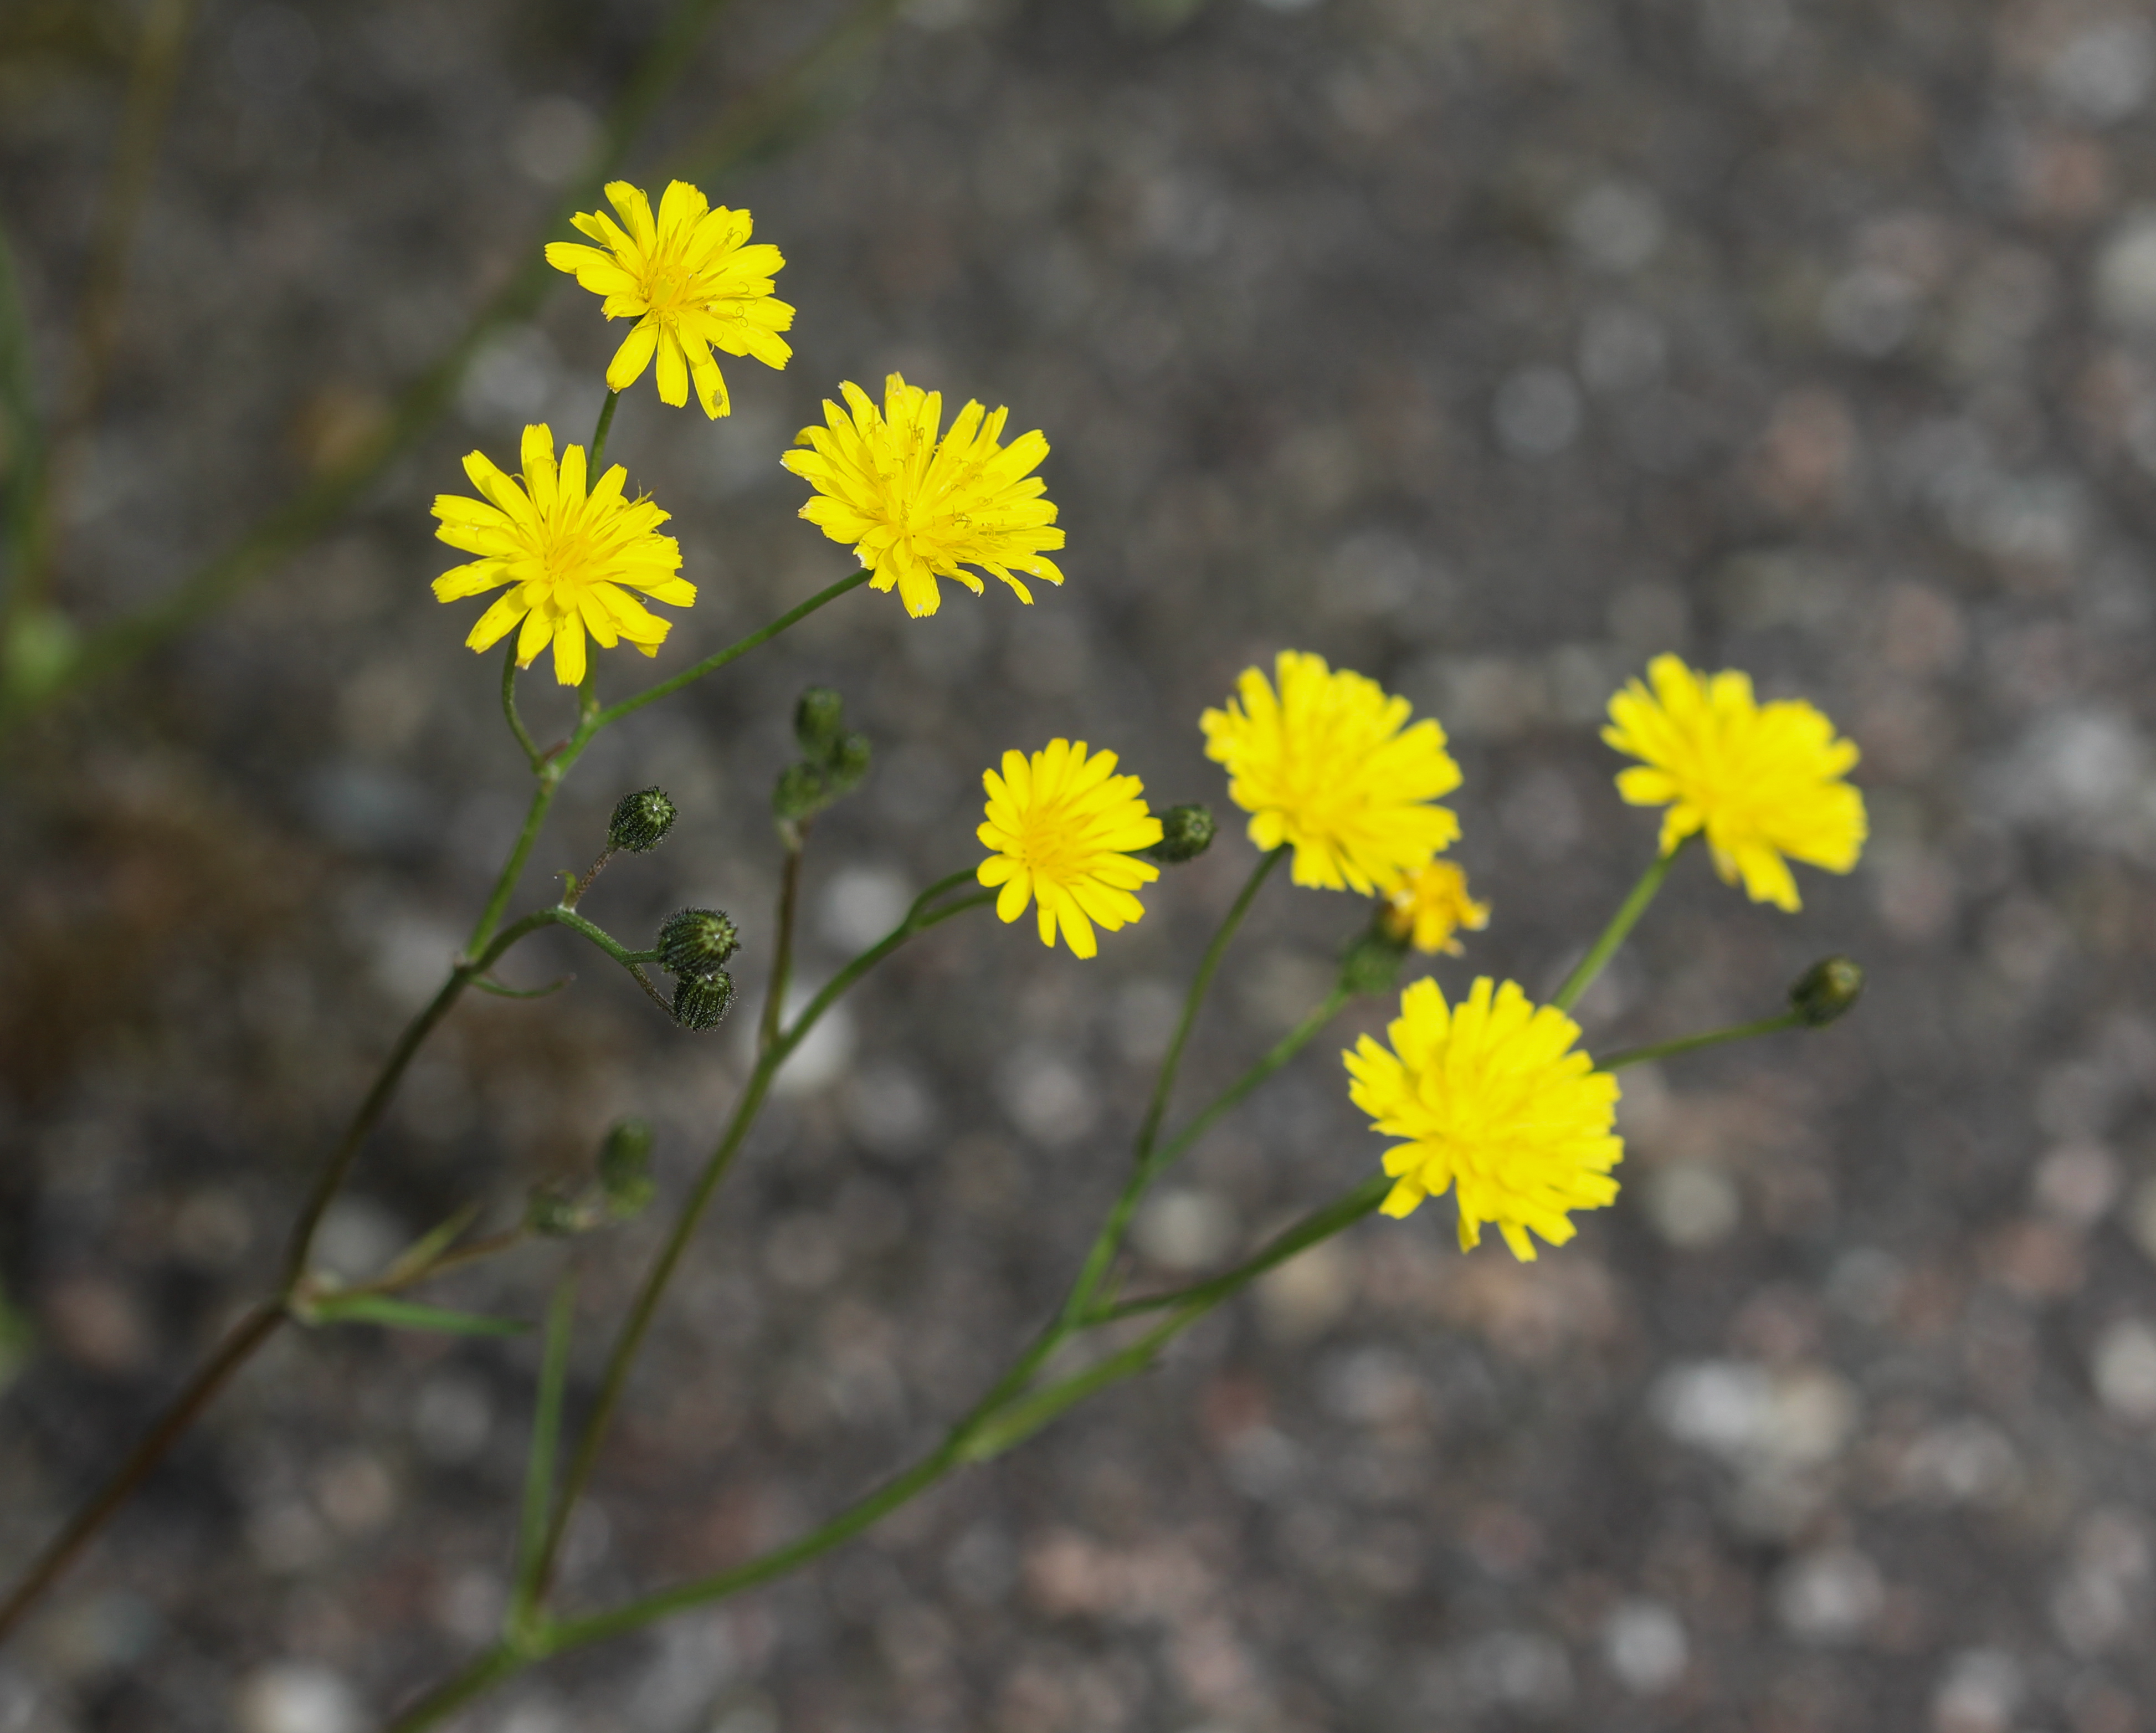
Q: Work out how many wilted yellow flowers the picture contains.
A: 1